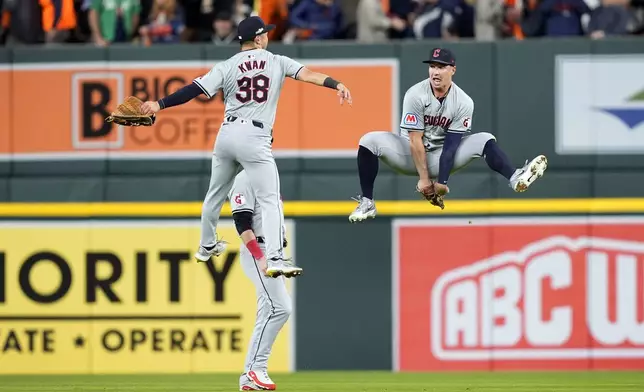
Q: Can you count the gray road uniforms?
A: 3